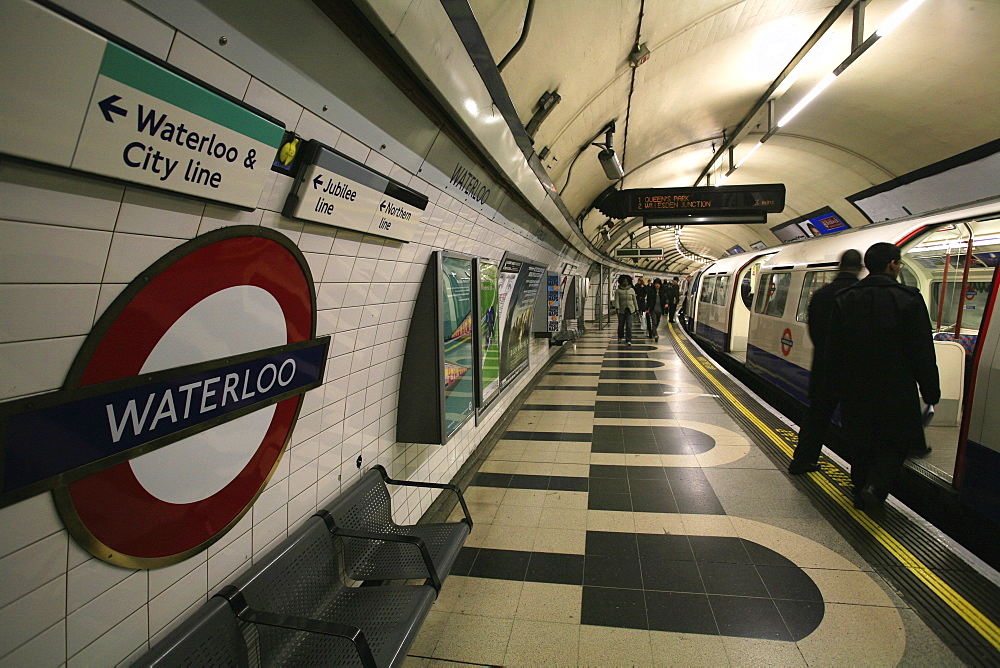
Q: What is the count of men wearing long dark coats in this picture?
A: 2